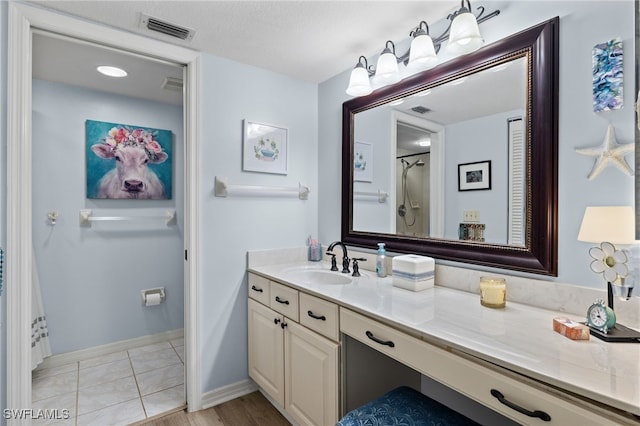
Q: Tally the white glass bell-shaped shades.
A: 4